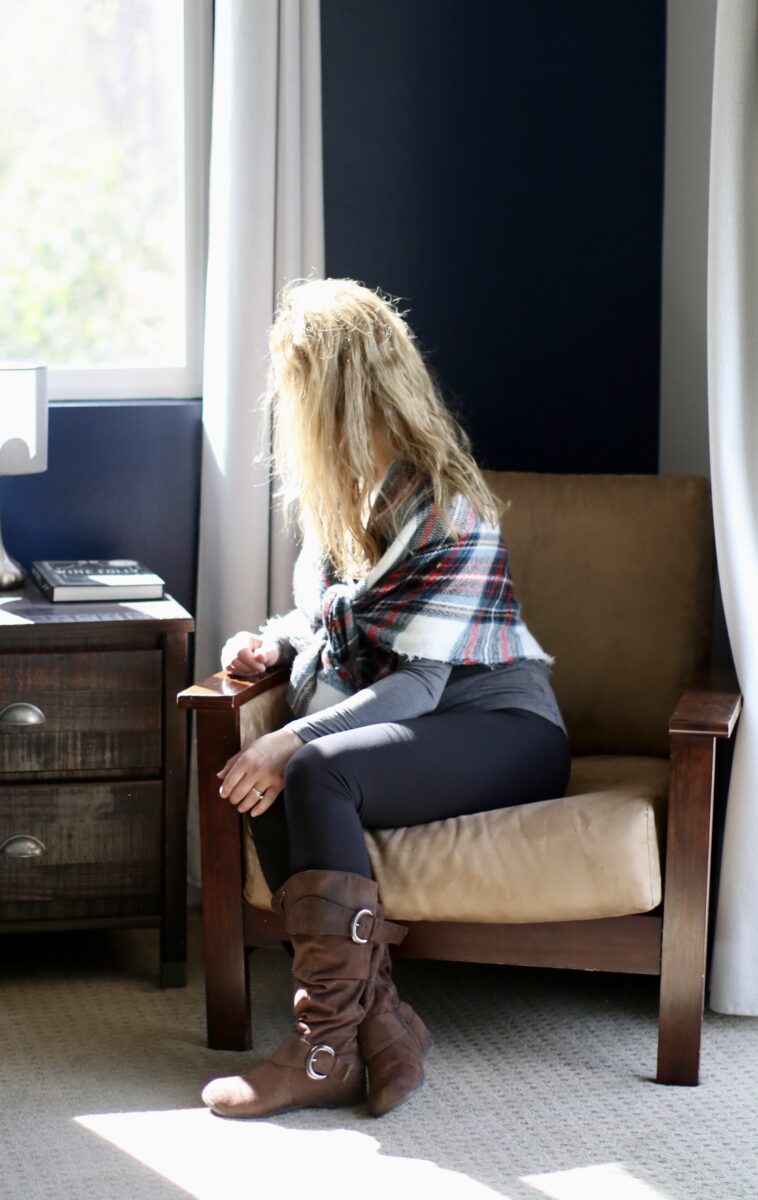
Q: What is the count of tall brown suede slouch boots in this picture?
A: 2